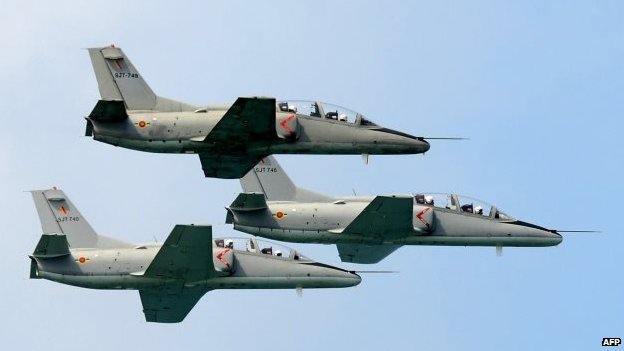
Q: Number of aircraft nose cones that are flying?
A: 3